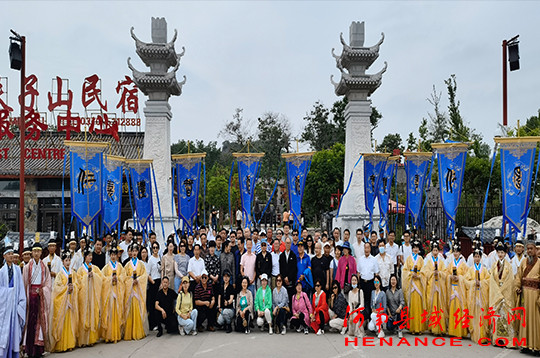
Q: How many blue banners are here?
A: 11